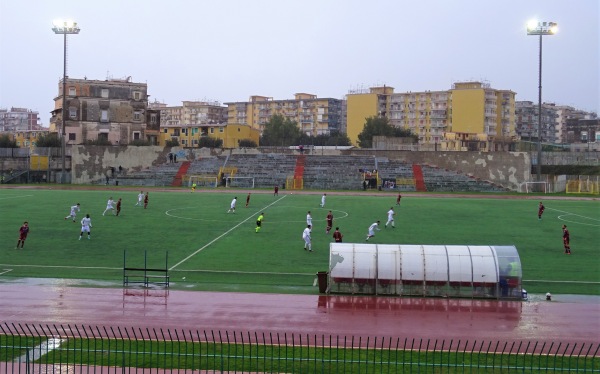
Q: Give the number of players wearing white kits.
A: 10